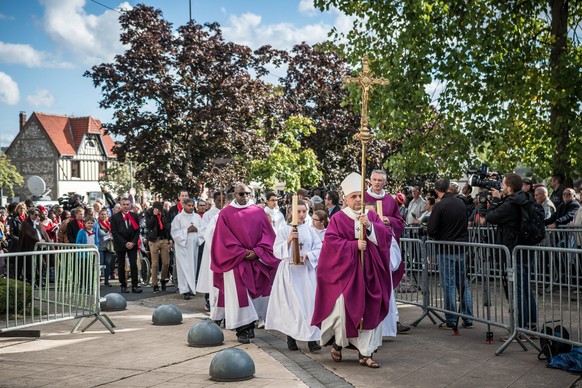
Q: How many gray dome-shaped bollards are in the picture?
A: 4